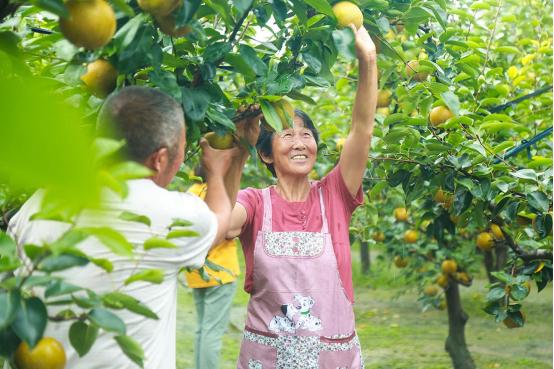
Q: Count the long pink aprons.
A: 1